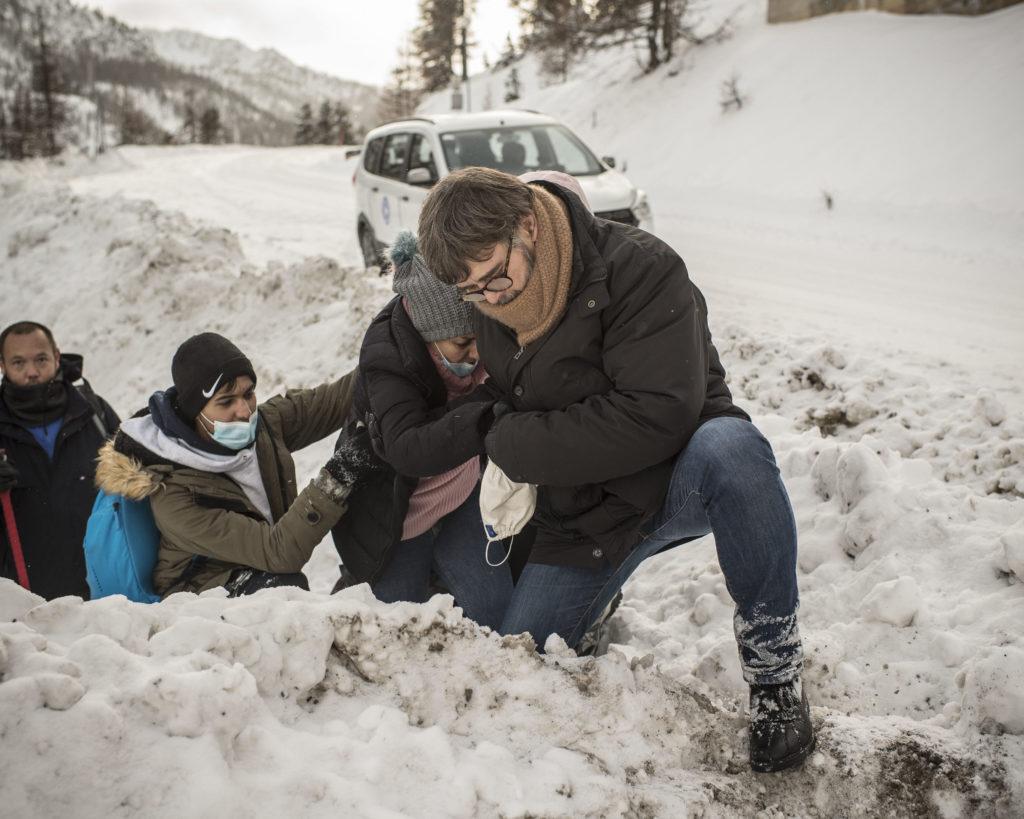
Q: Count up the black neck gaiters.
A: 1